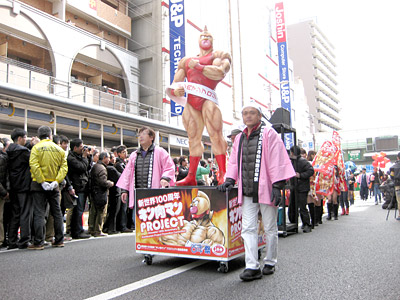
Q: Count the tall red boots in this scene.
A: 2